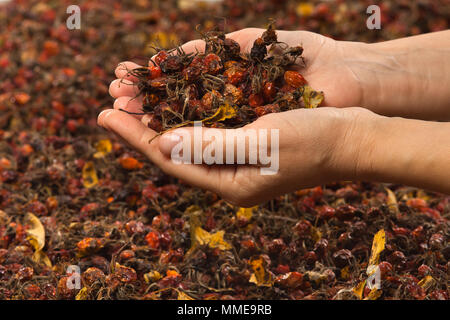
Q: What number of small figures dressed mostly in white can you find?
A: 0